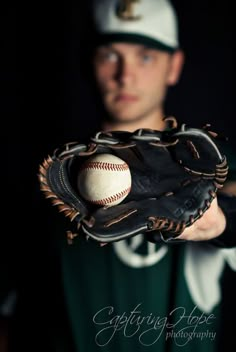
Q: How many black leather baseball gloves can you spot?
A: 1